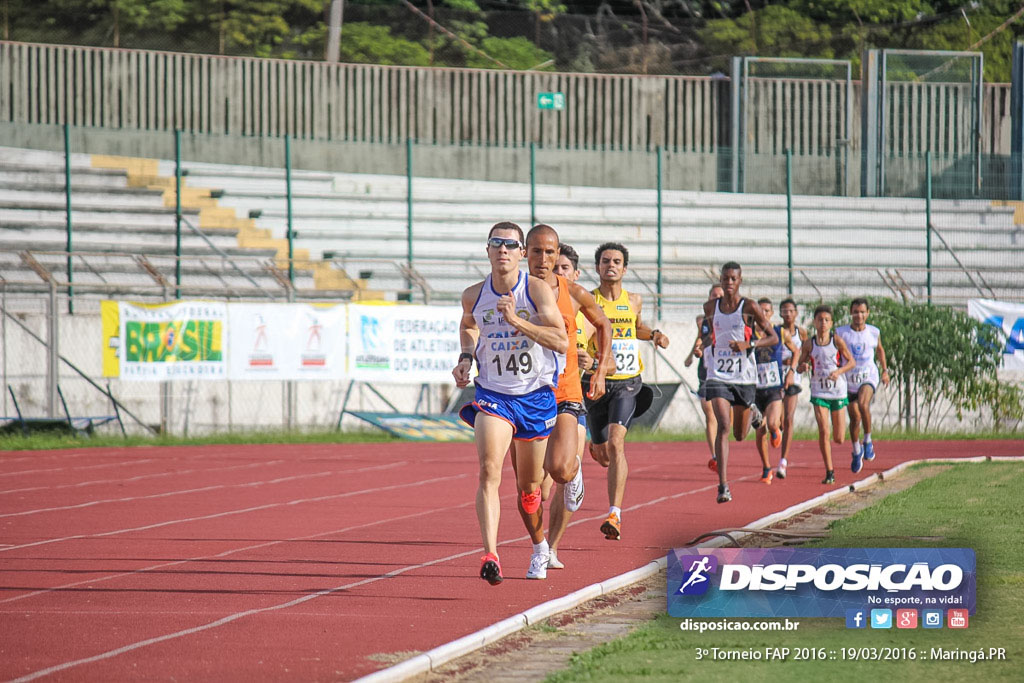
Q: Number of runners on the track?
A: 10